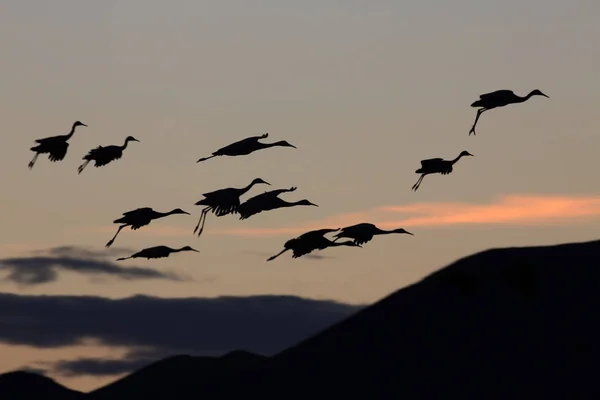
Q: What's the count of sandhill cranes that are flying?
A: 11